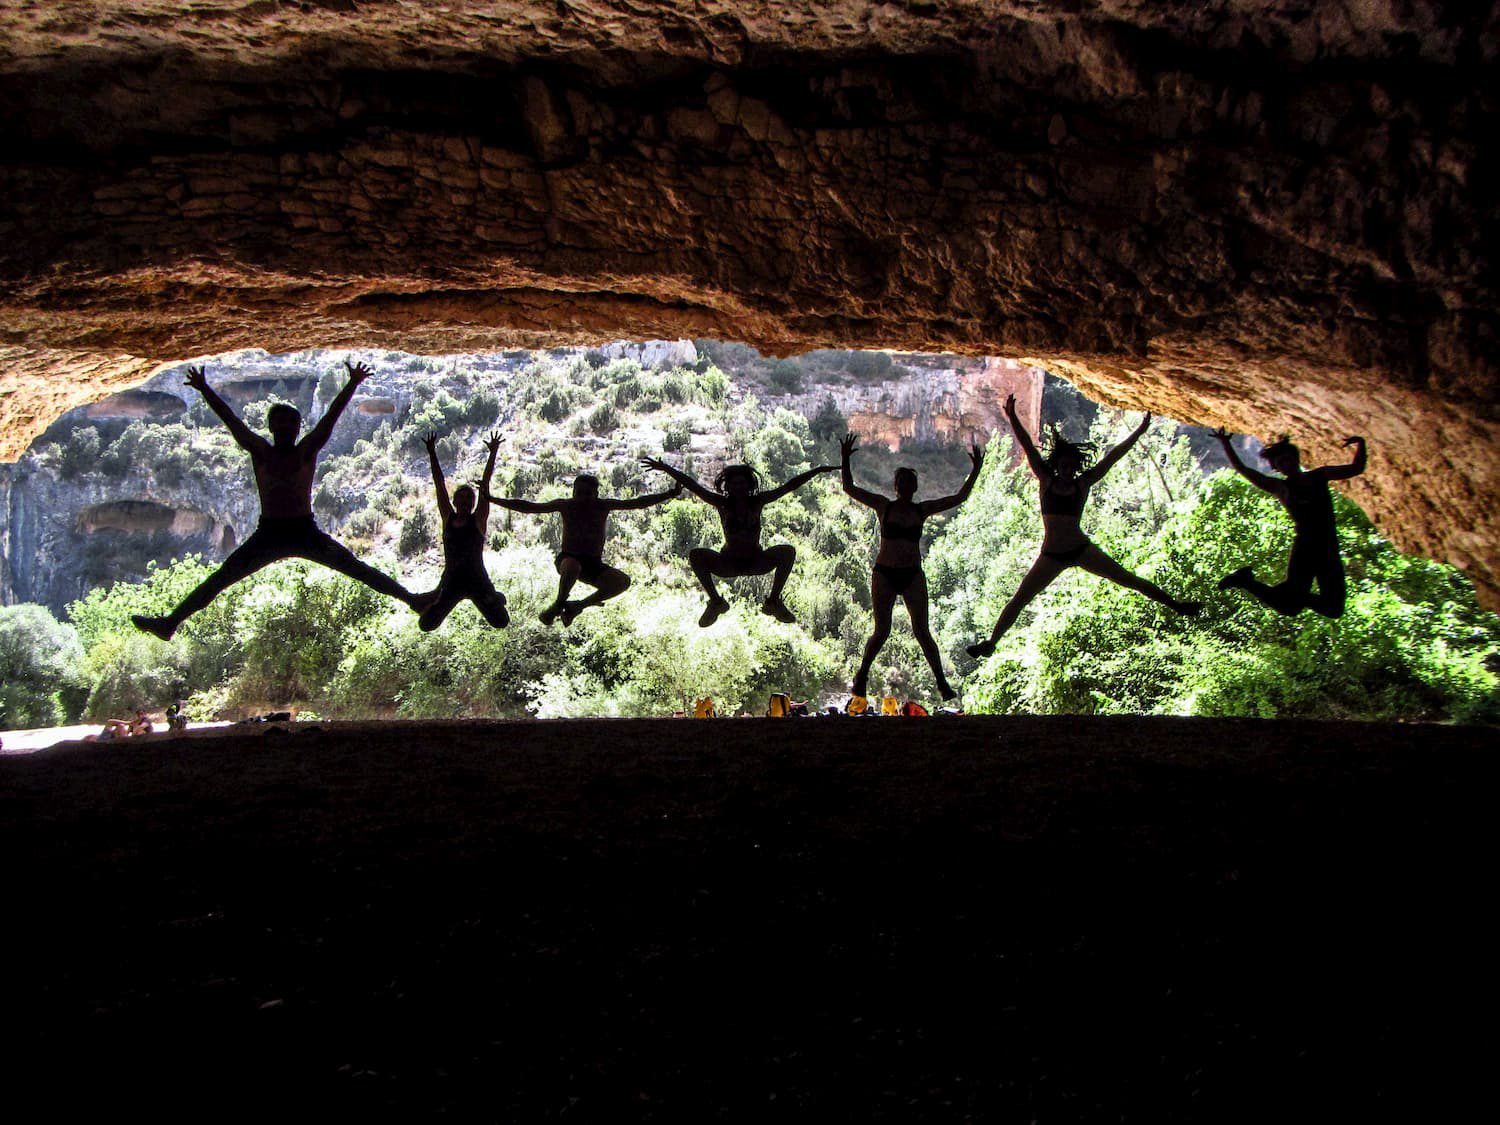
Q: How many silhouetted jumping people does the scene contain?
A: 7